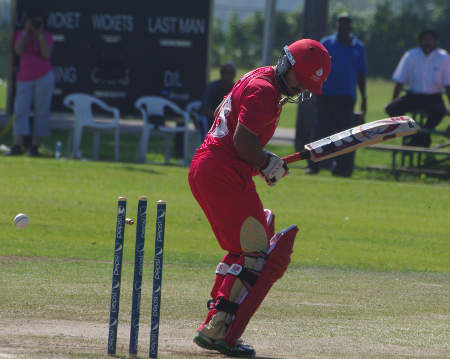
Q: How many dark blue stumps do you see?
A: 3